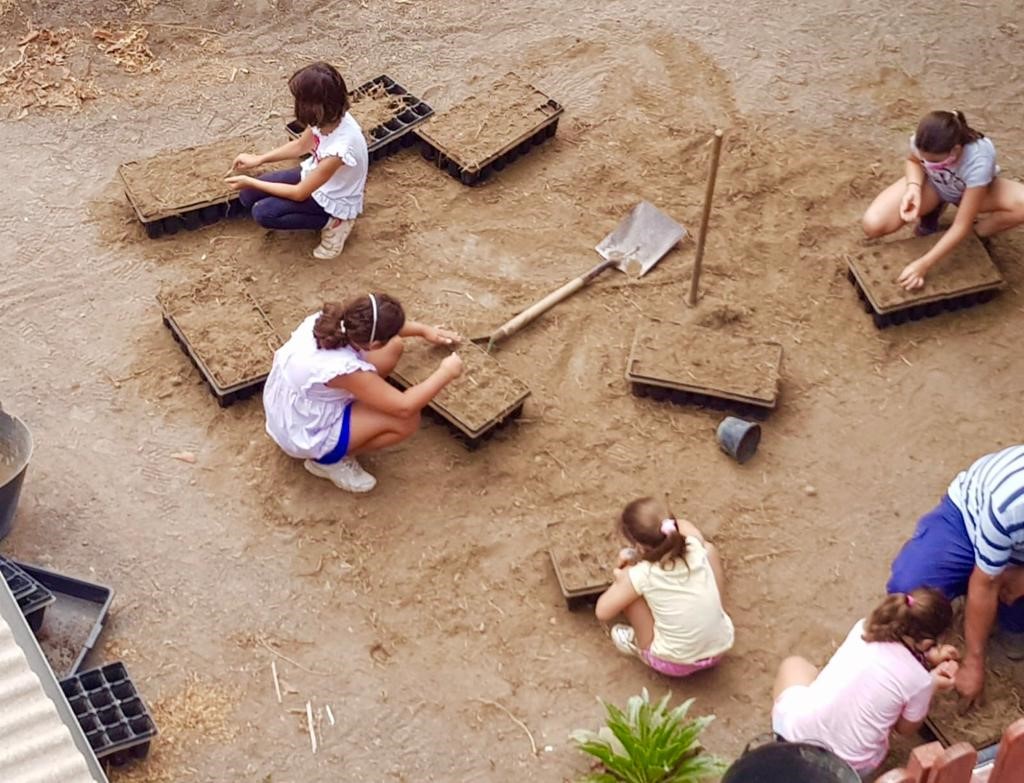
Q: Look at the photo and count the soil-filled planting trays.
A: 9